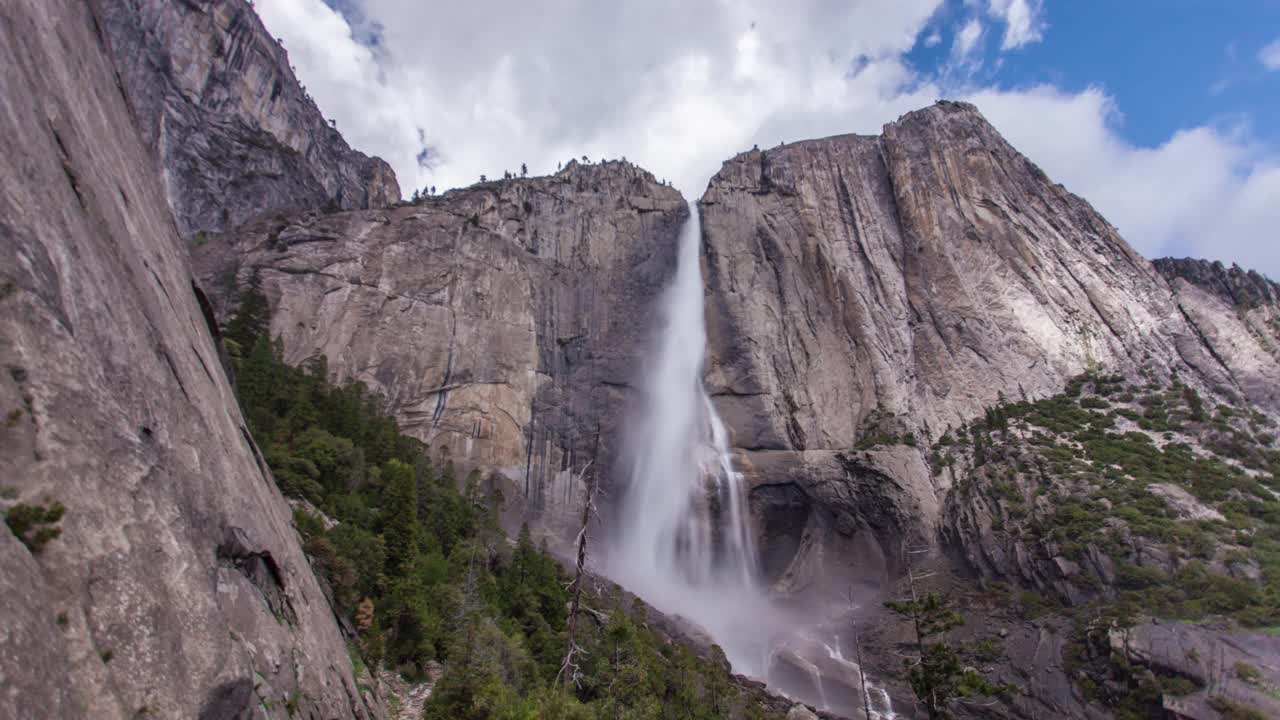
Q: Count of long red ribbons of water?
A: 0